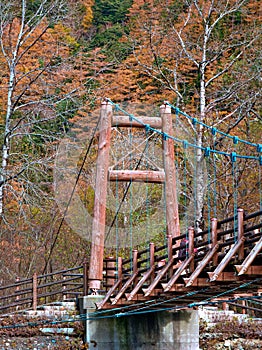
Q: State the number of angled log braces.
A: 8